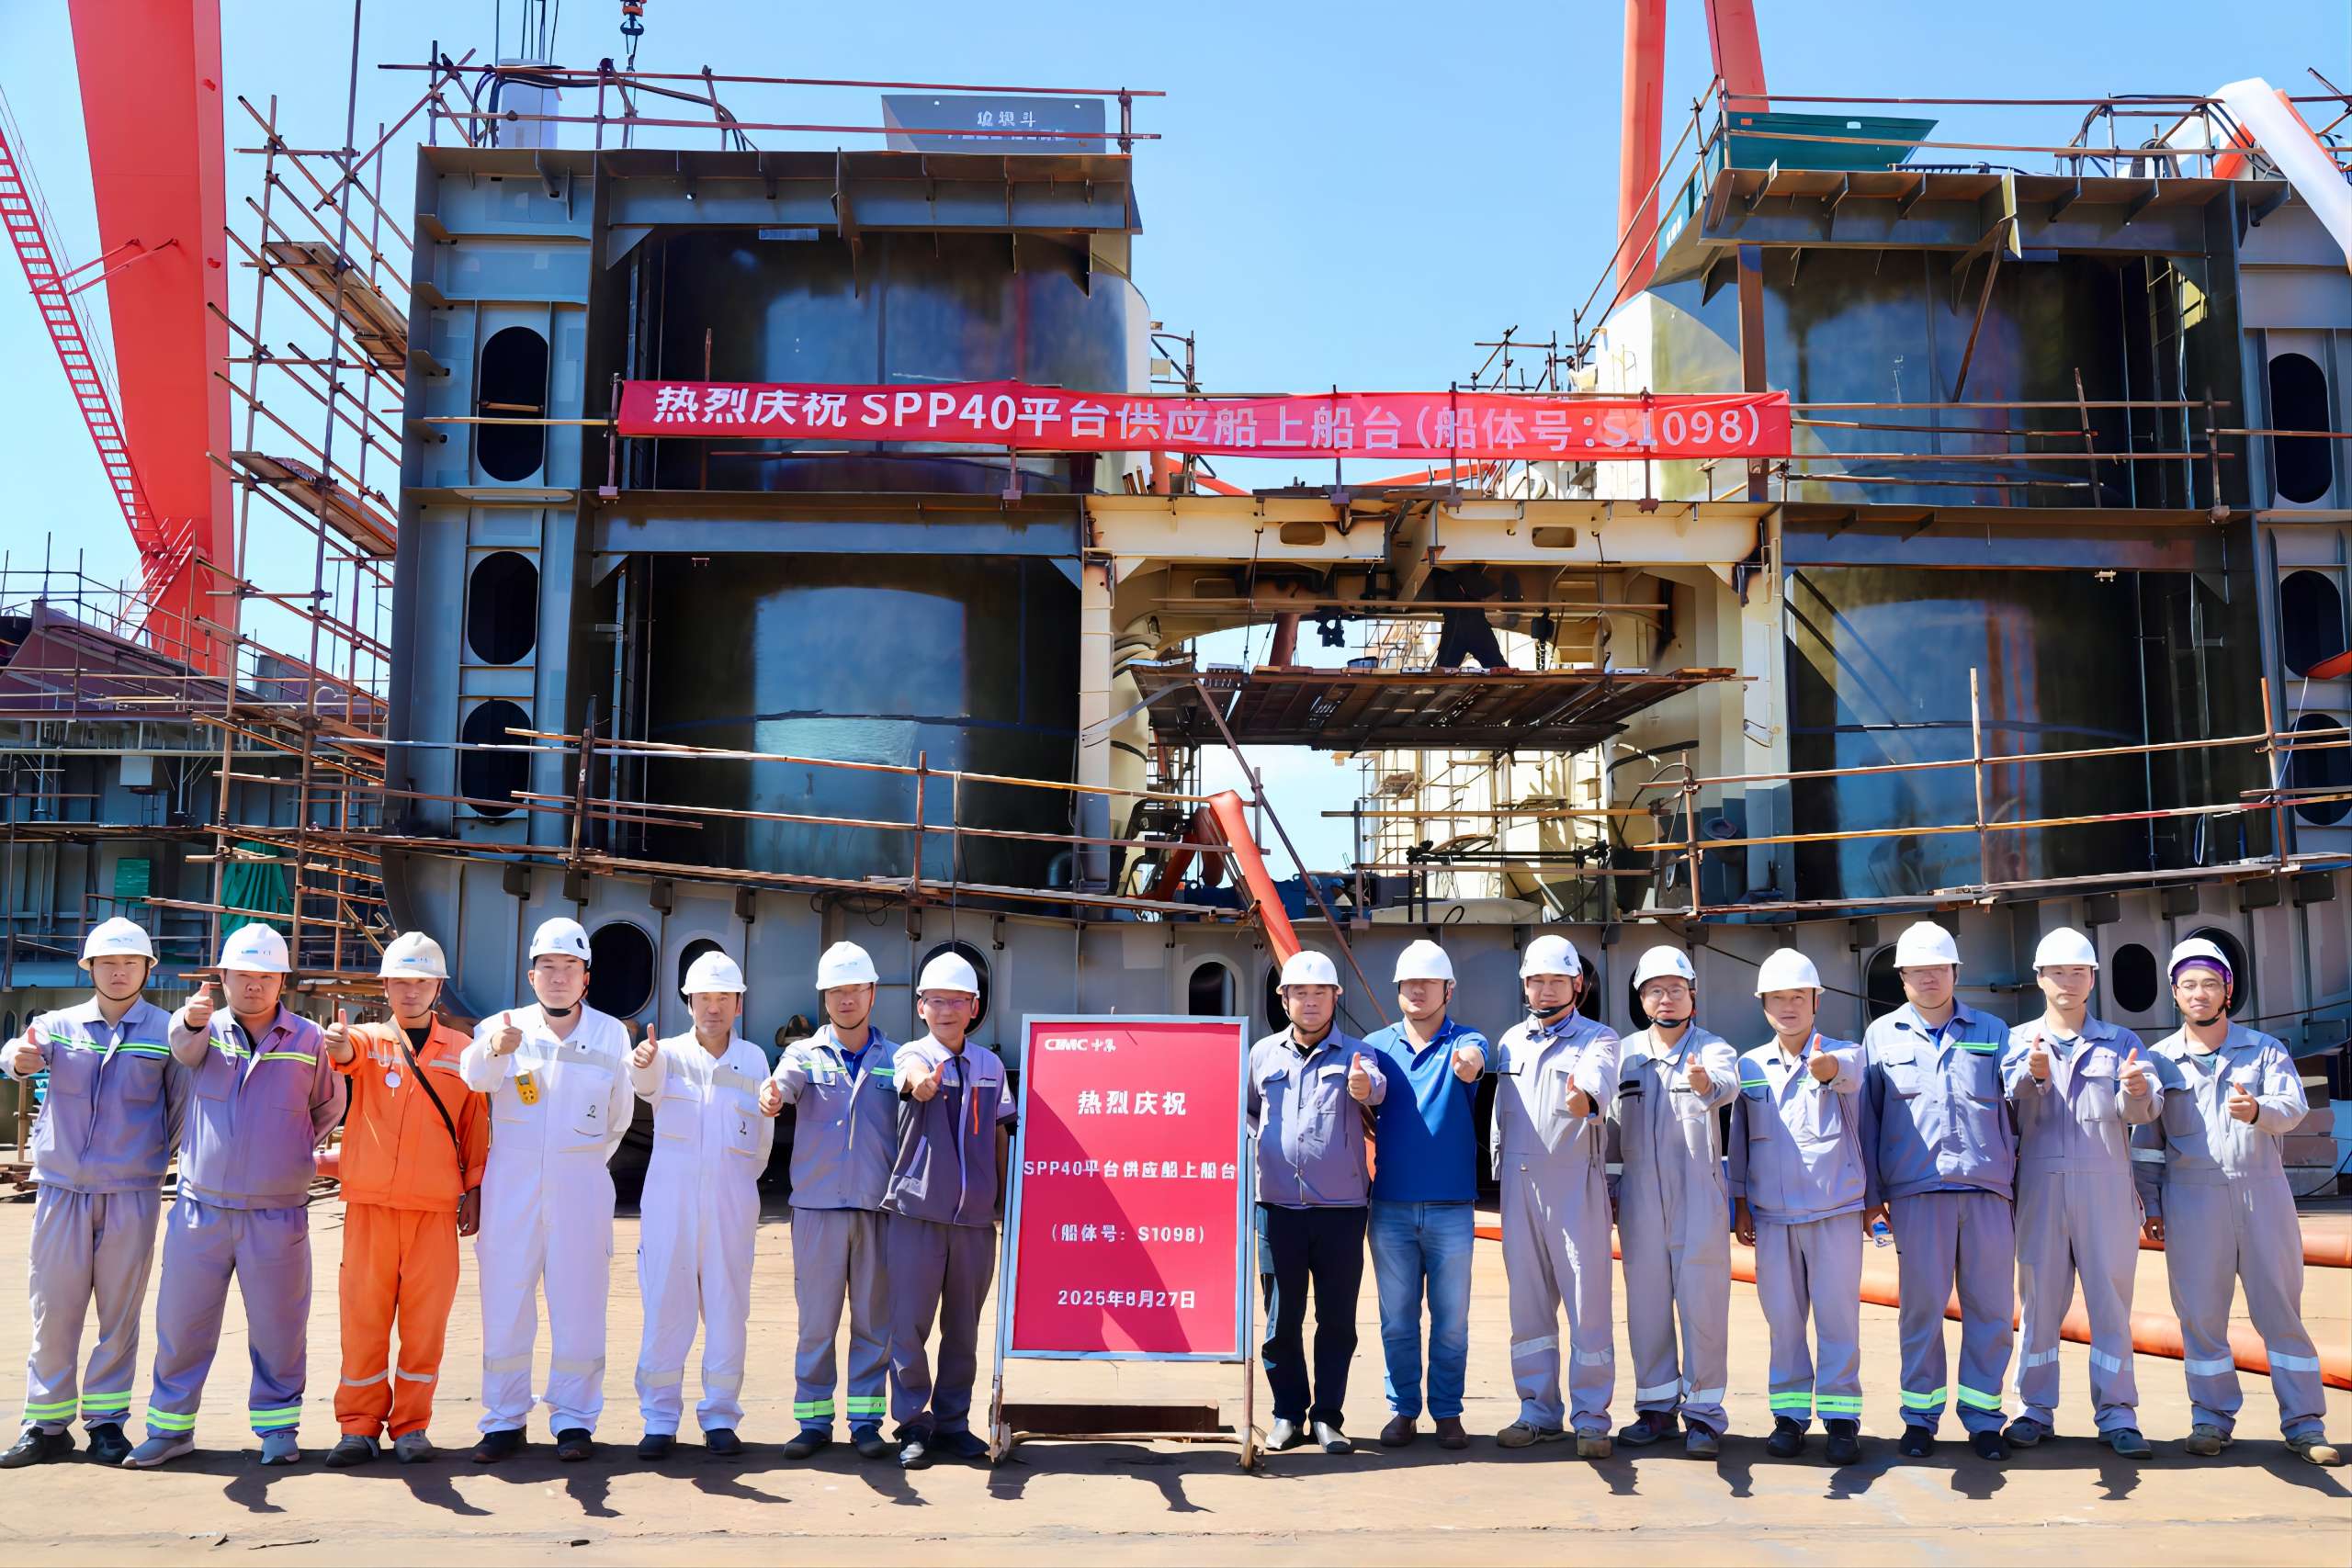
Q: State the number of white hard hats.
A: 15